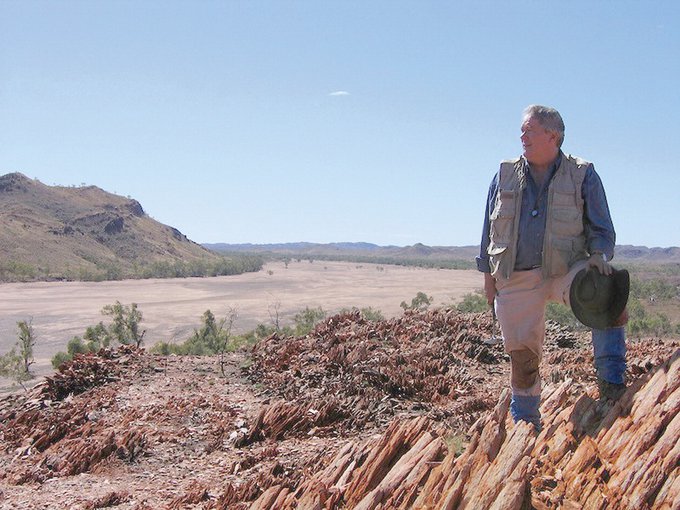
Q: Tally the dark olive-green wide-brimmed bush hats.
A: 1